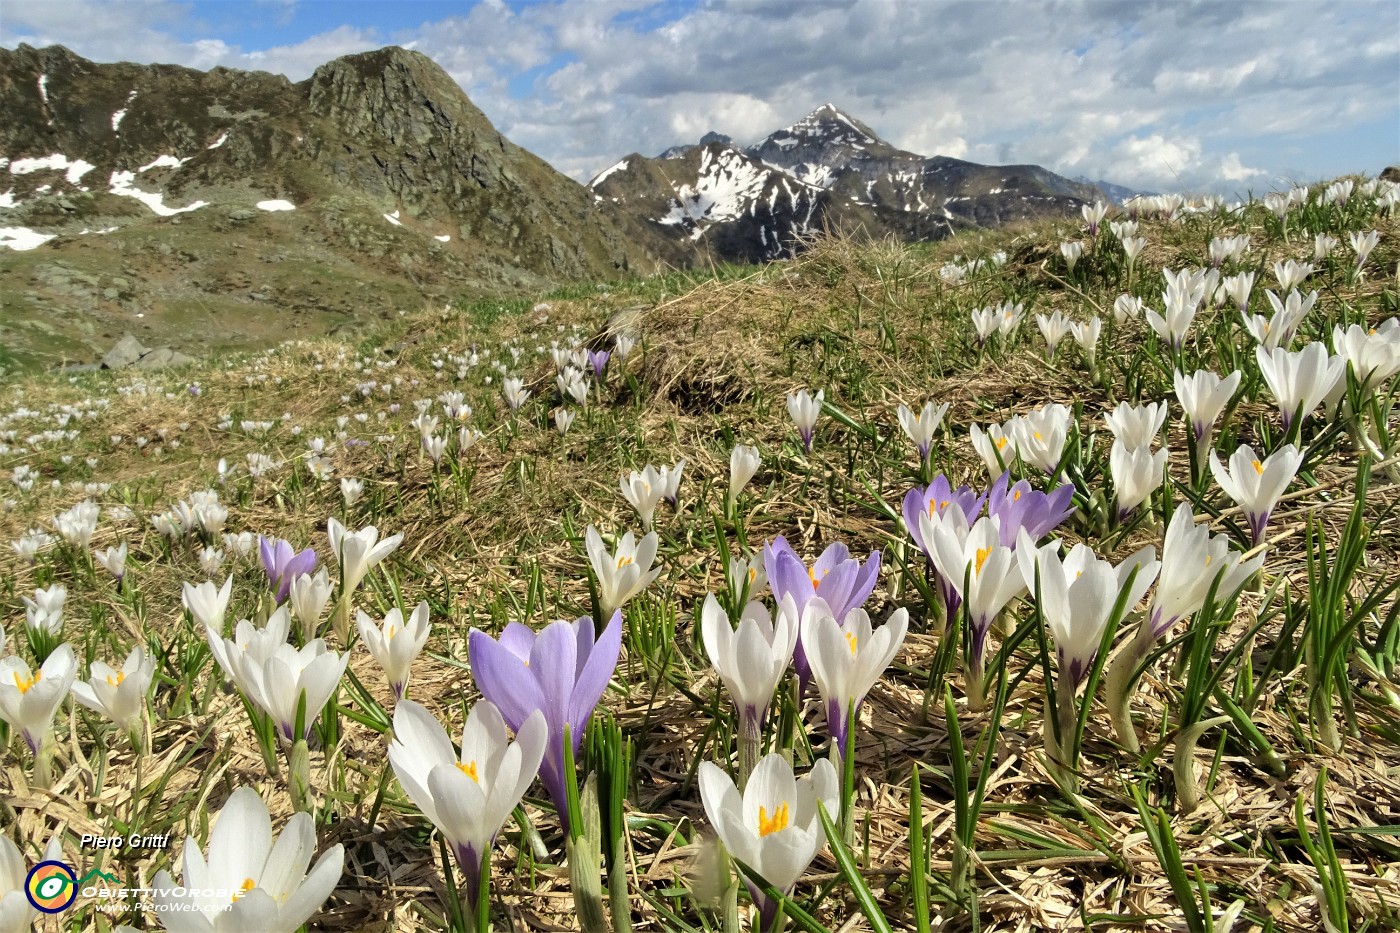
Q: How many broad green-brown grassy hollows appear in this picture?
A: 1